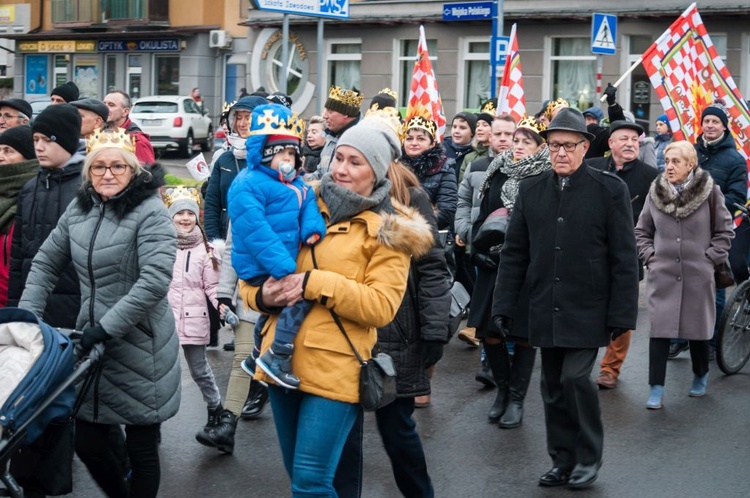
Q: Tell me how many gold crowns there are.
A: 11